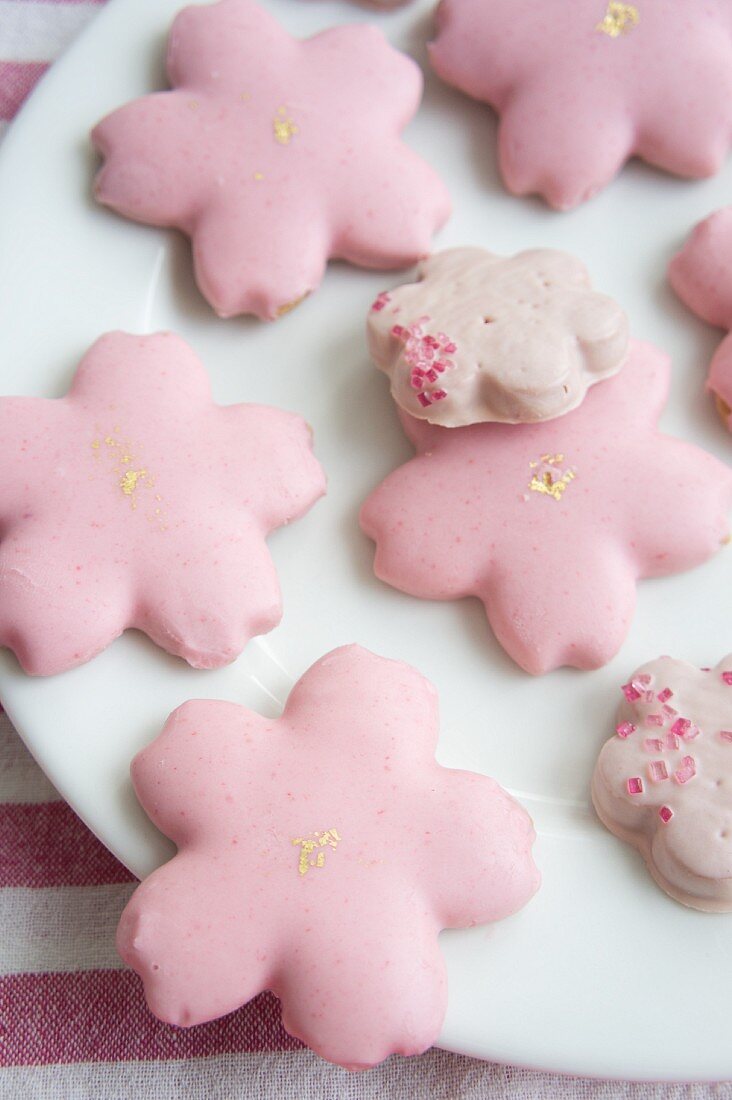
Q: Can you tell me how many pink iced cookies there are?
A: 6